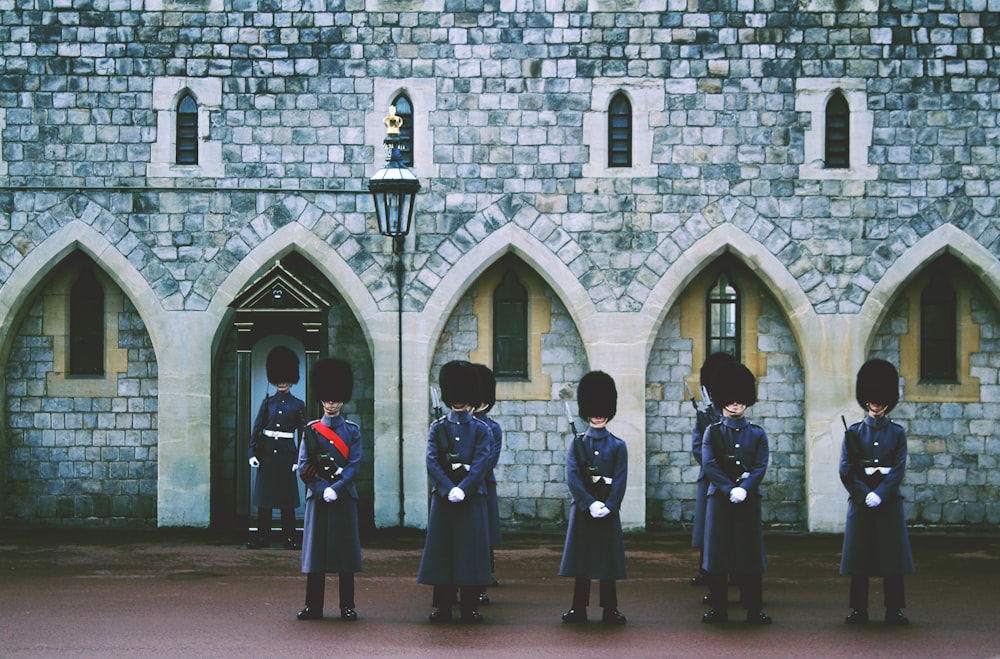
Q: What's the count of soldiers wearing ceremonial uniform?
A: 8